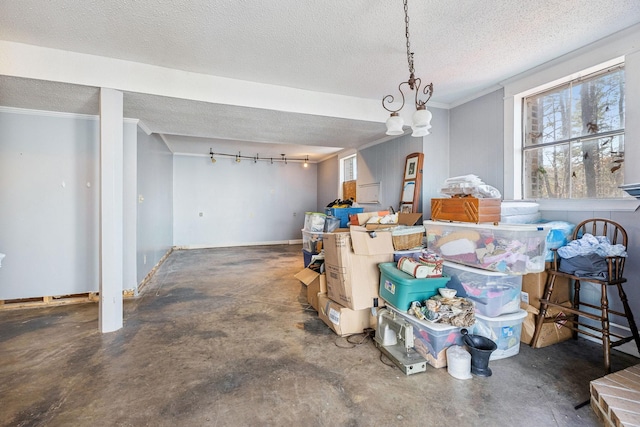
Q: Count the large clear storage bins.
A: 4